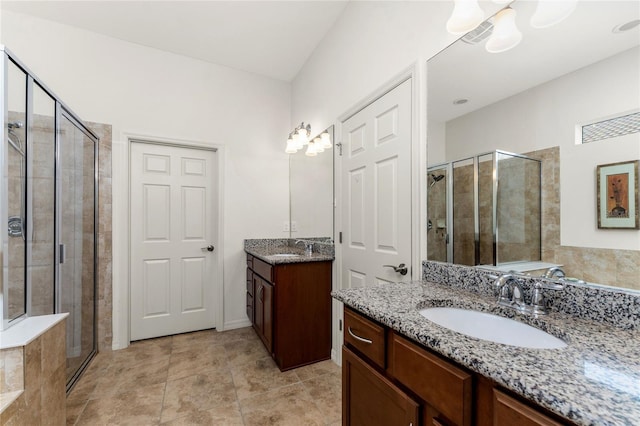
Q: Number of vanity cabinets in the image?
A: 2